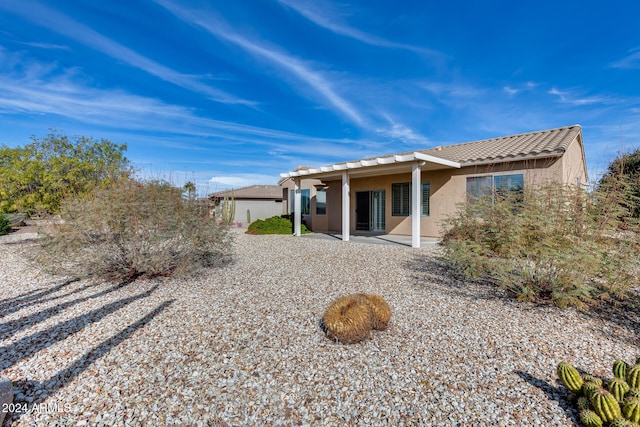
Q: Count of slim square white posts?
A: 3